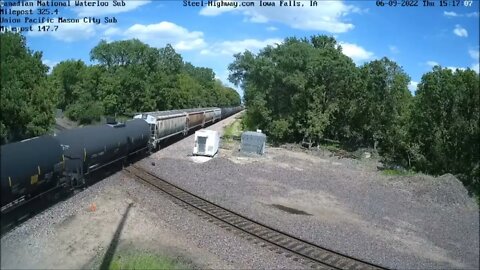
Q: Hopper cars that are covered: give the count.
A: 4